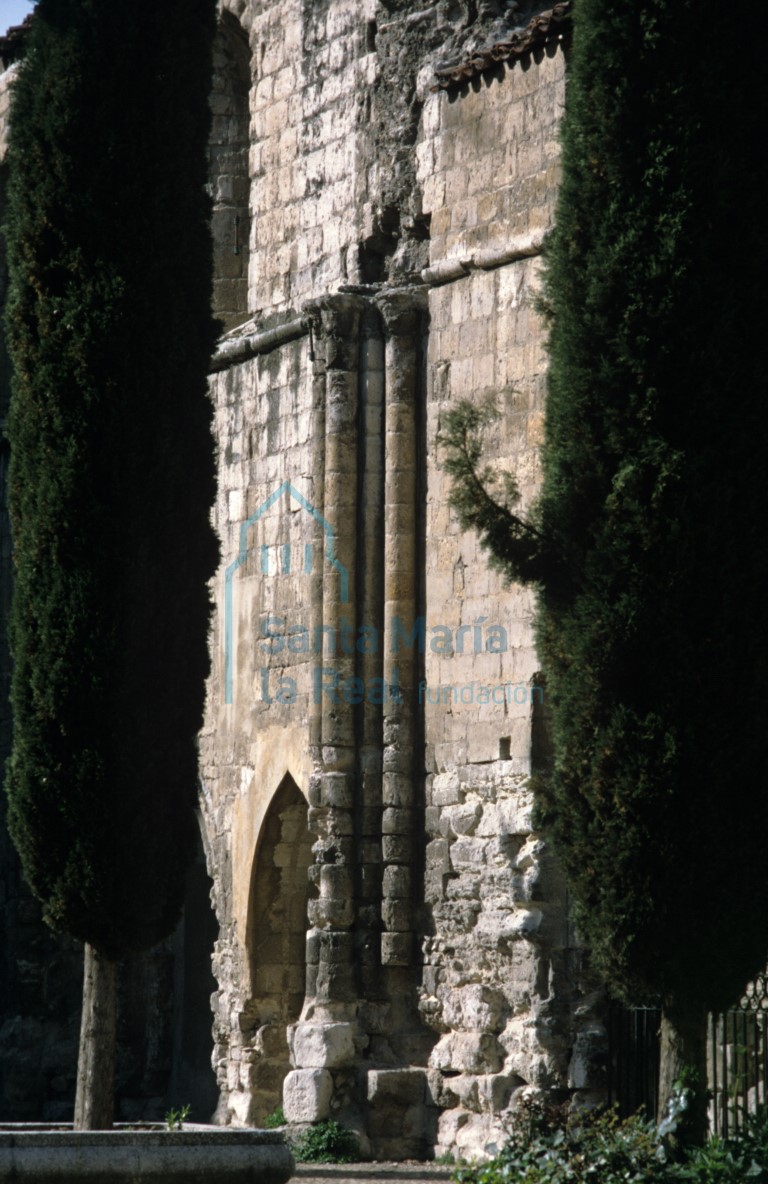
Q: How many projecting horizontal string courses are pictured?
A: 2